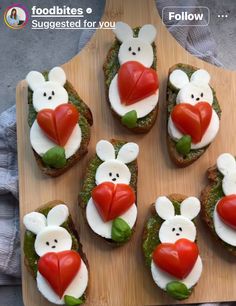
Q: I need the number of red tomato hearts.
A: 7